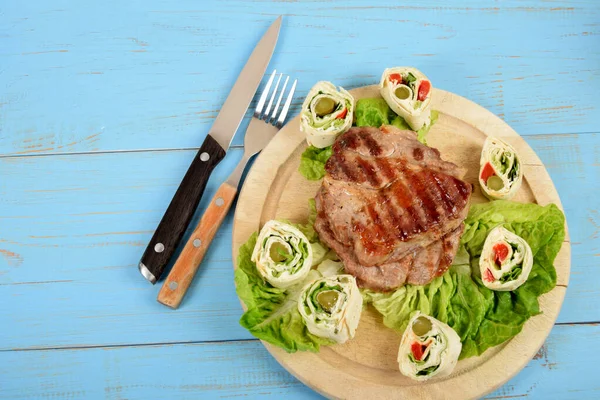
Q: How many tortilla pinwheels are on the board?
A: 7